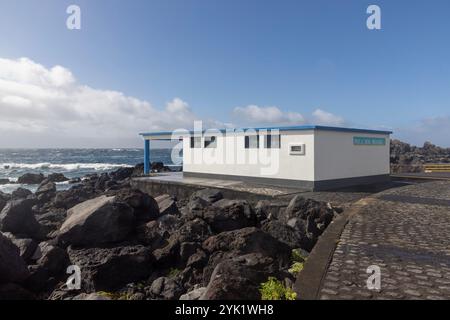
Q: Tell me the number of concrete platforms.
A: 1